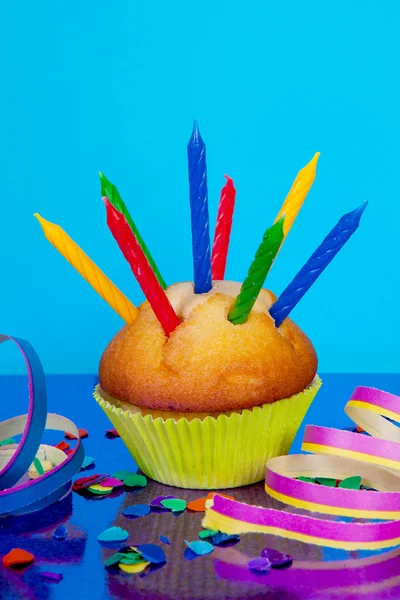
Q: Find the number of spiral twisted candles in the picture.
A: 8